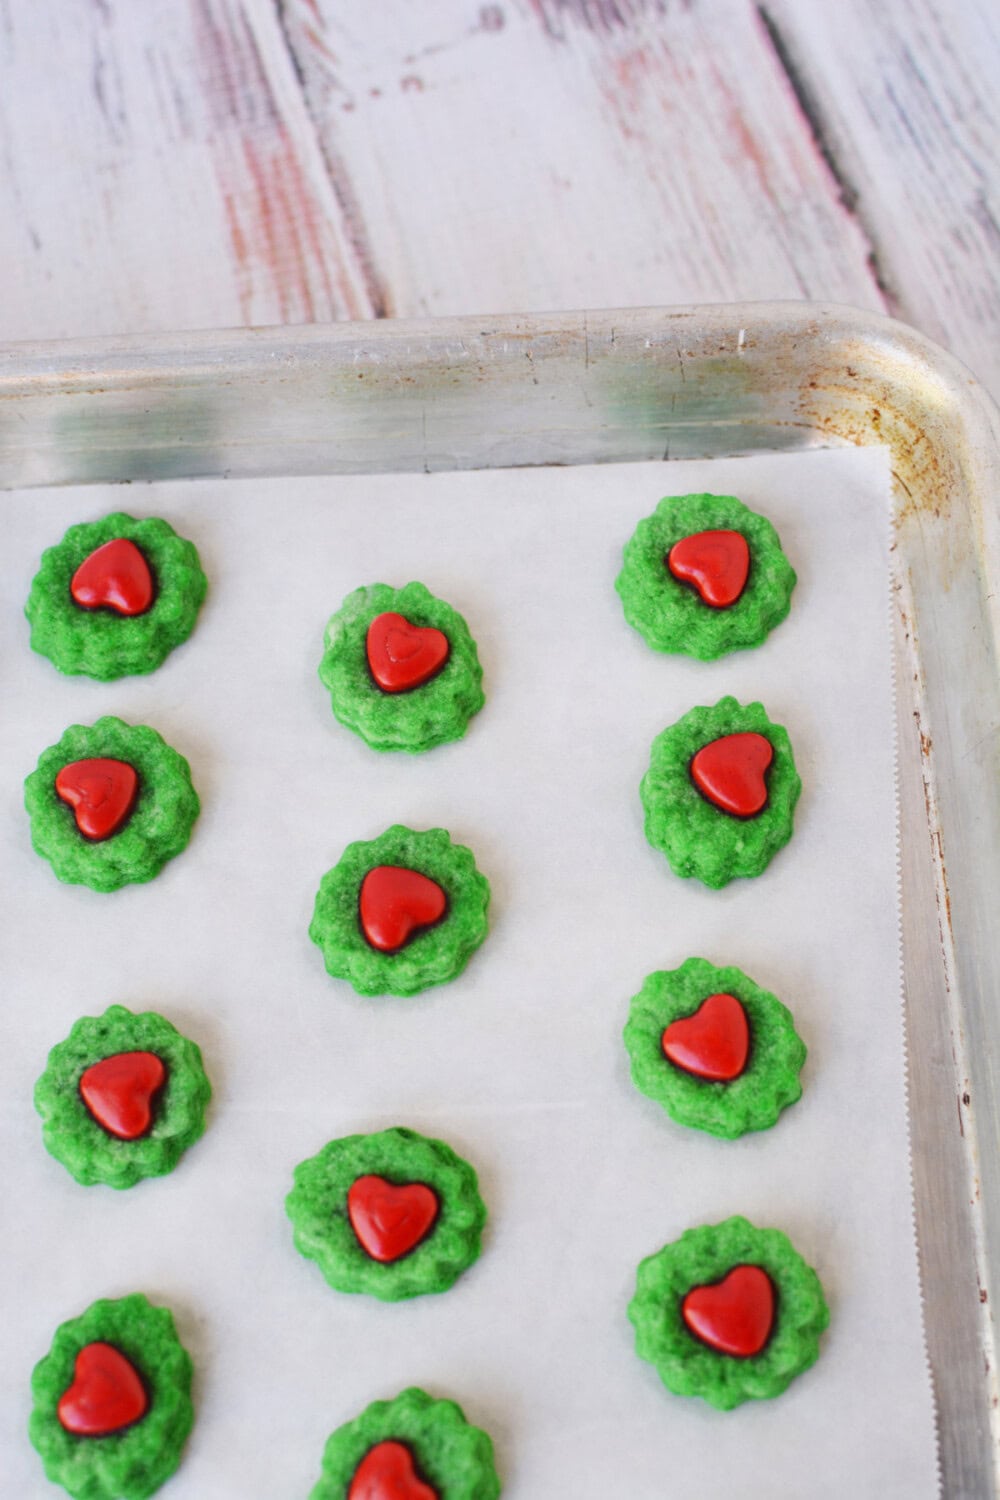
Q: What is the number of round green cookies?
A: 12